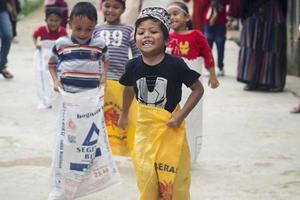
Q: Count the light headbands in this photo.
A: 1